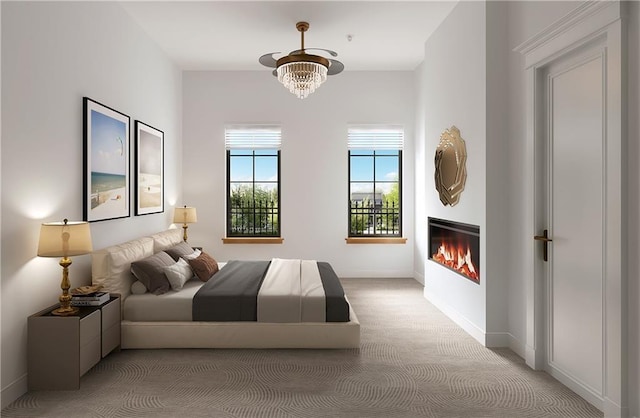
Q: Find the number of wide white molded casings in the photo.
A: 1